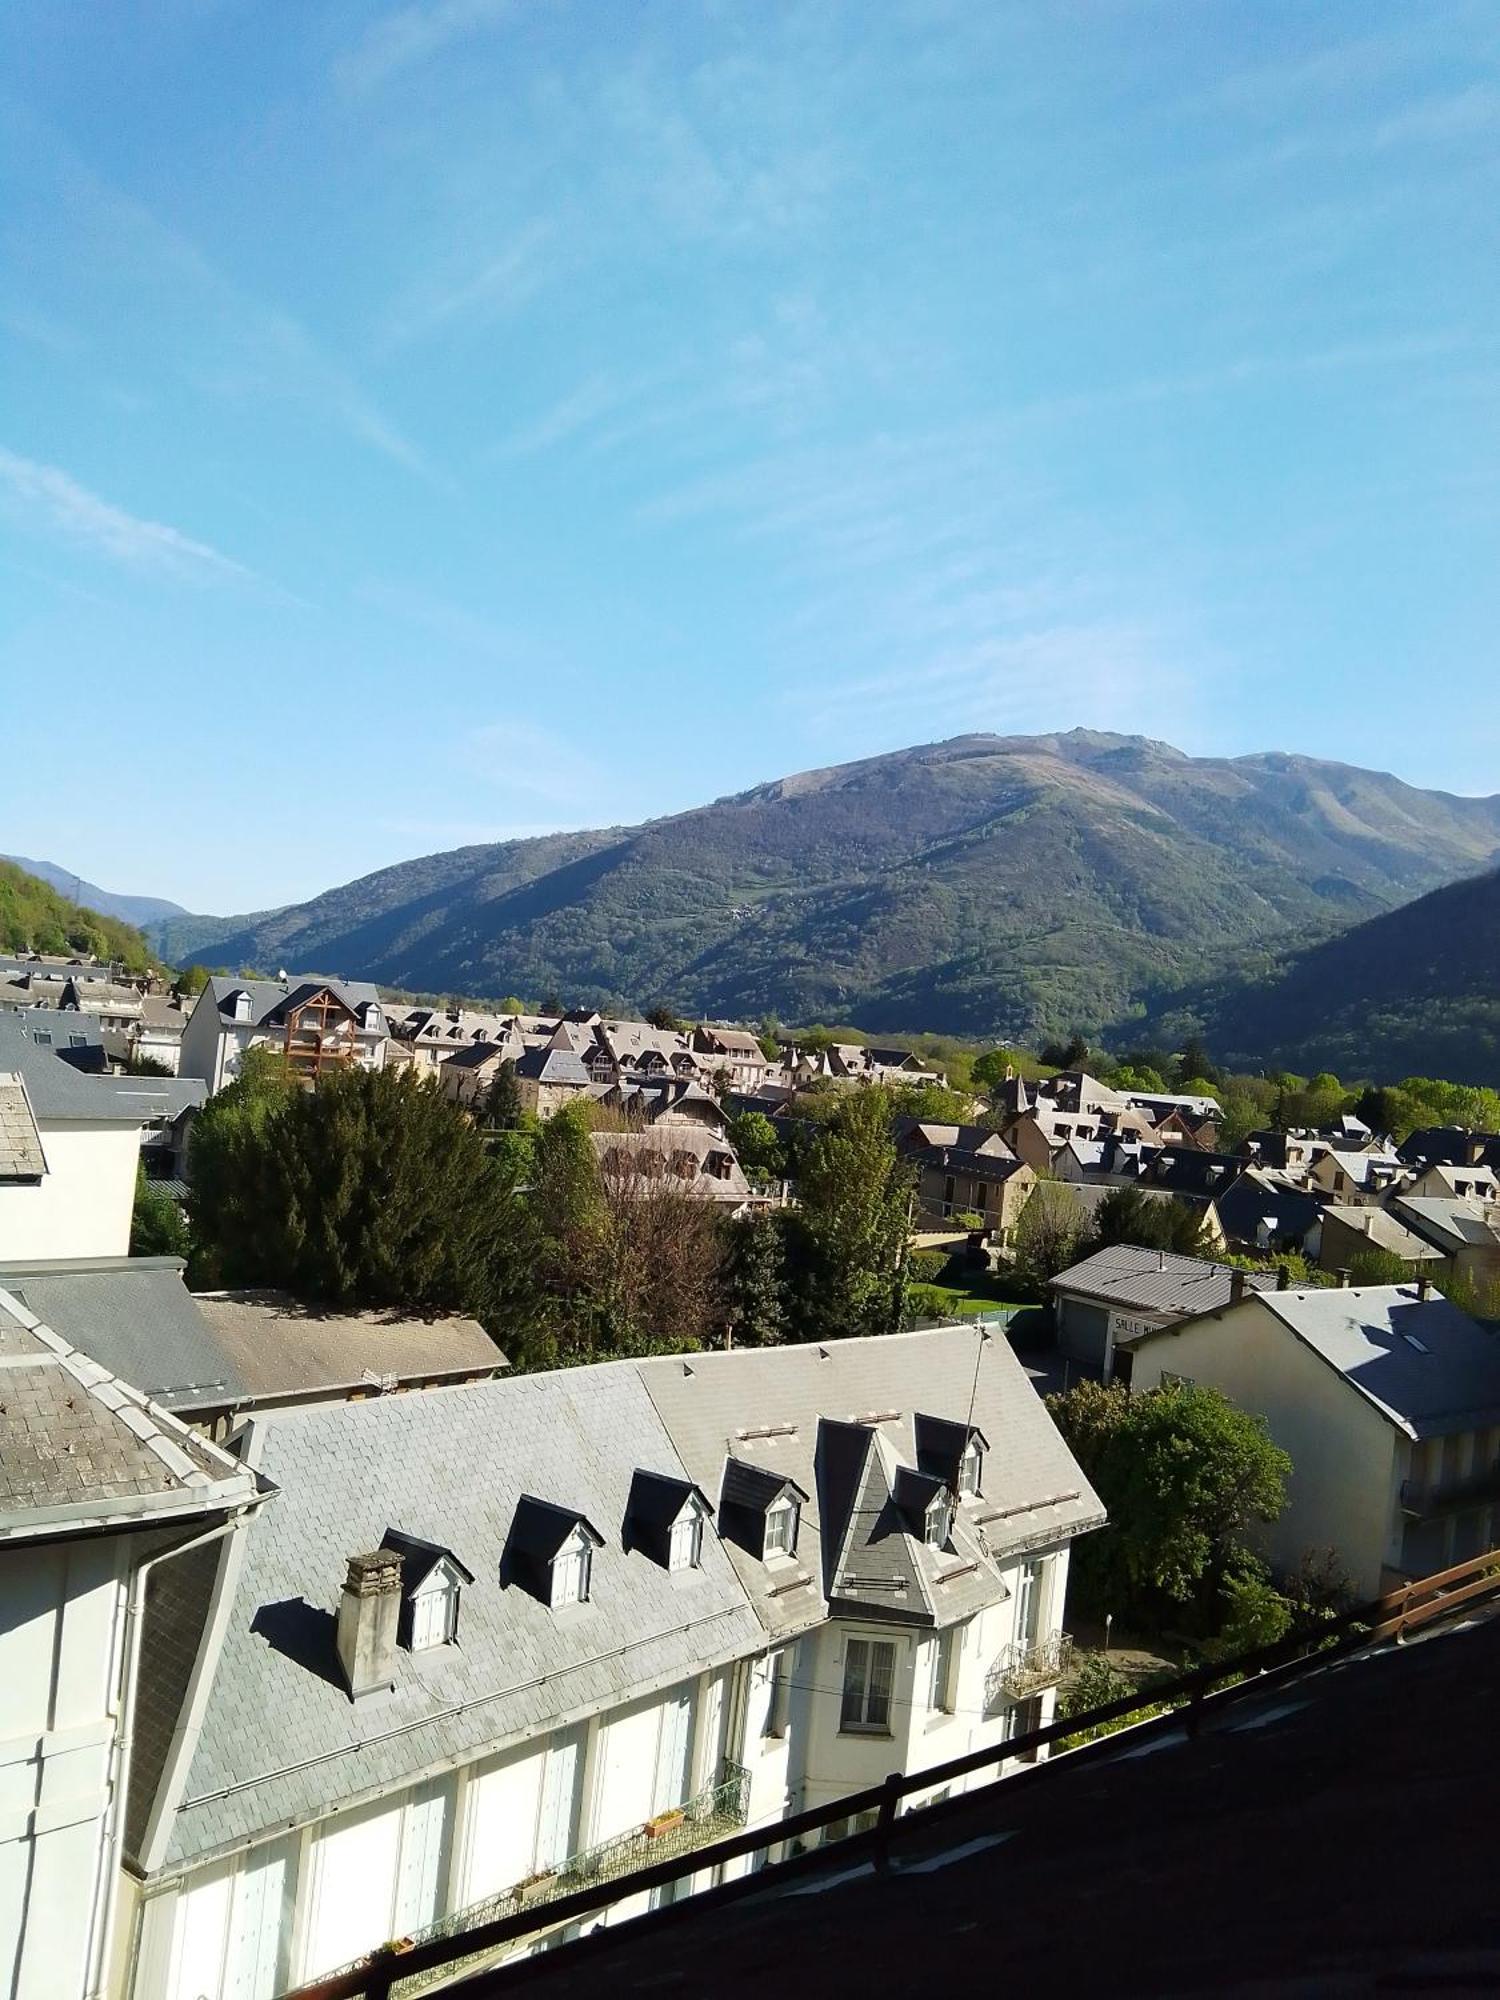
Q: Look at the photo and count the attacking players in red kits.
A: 0